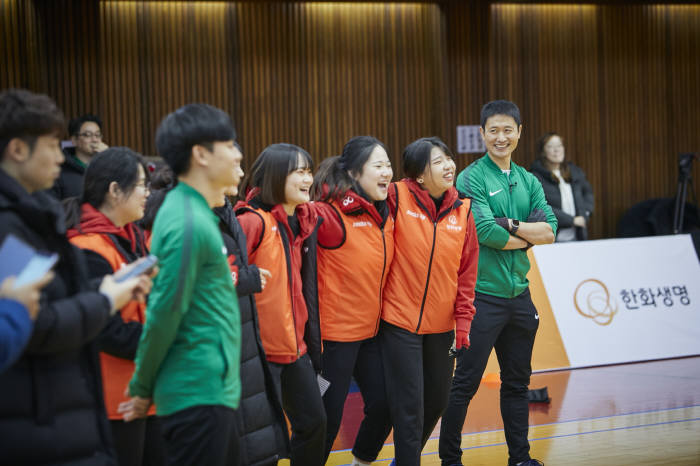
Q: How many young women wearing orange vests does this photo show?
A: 4